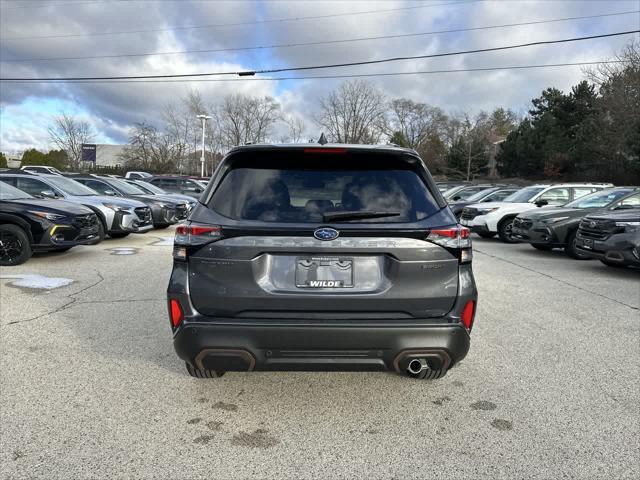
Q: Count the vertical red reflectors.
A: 2